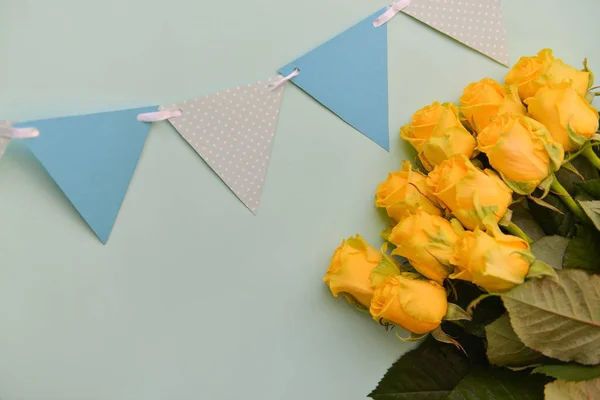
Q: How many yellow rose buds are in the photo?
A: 11